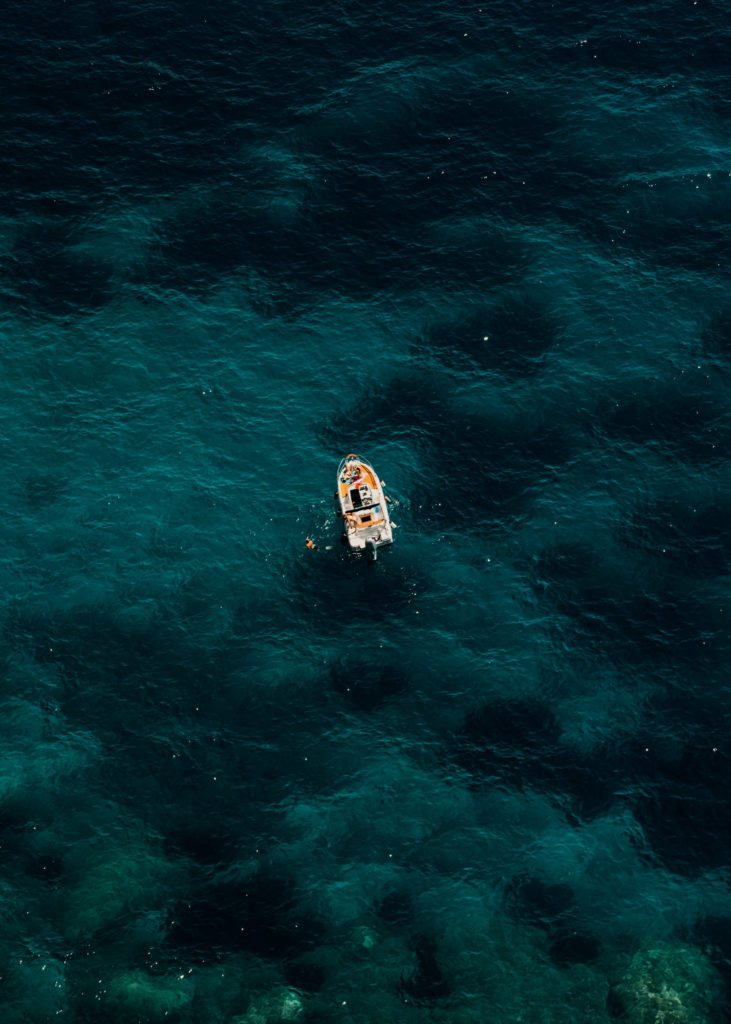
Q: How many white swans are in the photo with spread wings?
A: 0